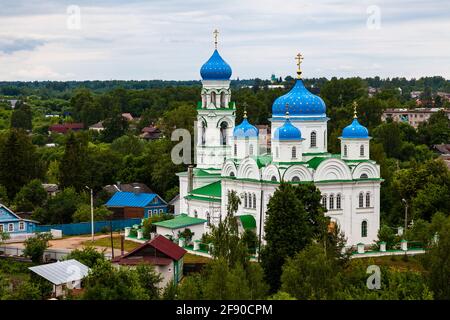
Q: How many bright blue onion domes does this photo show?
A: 5